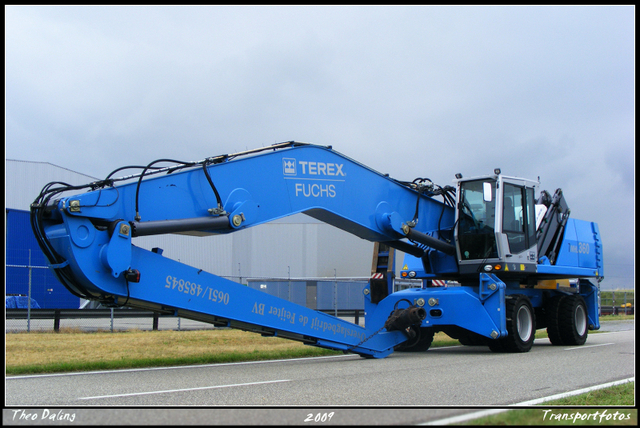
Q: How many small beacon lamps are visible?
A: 2